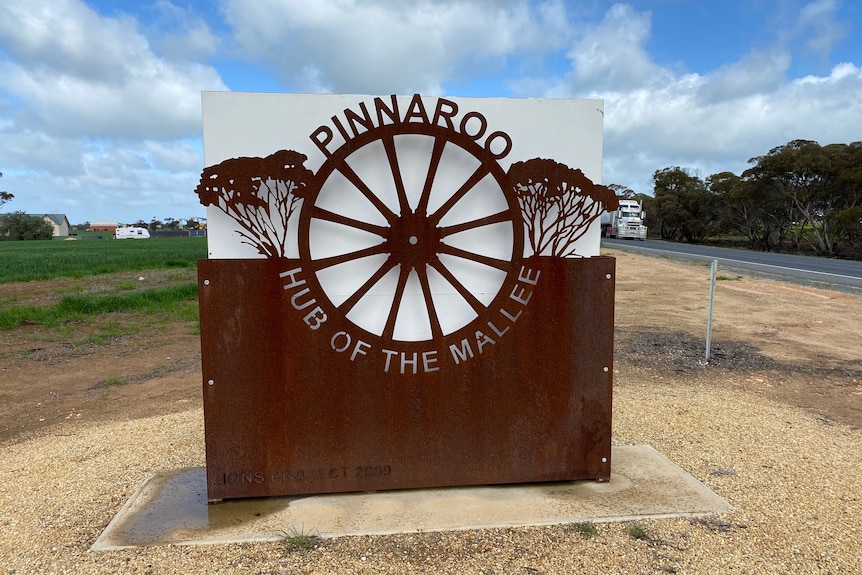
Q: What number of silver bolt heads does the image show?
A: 5